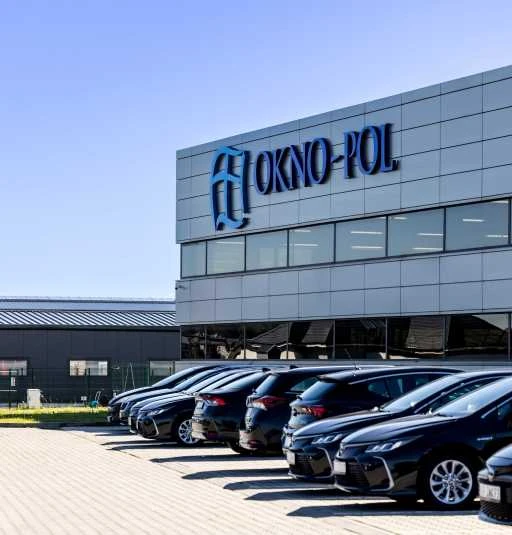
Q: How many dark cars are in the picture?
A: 10